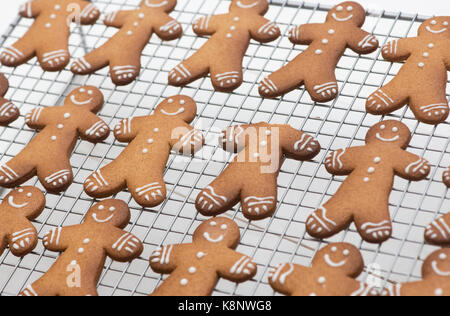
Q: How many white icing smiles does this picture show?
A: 12